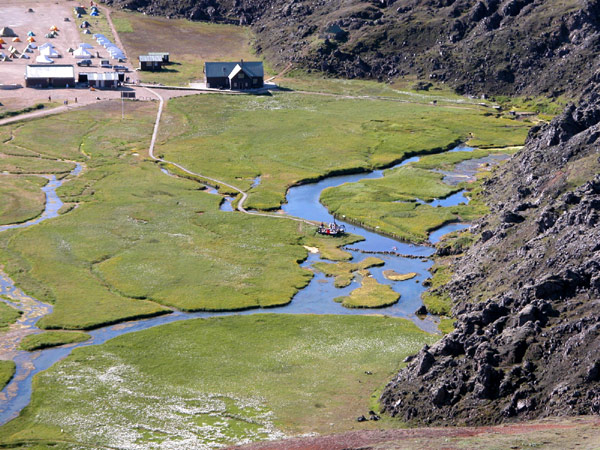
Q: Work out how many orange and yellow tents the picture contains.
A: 4